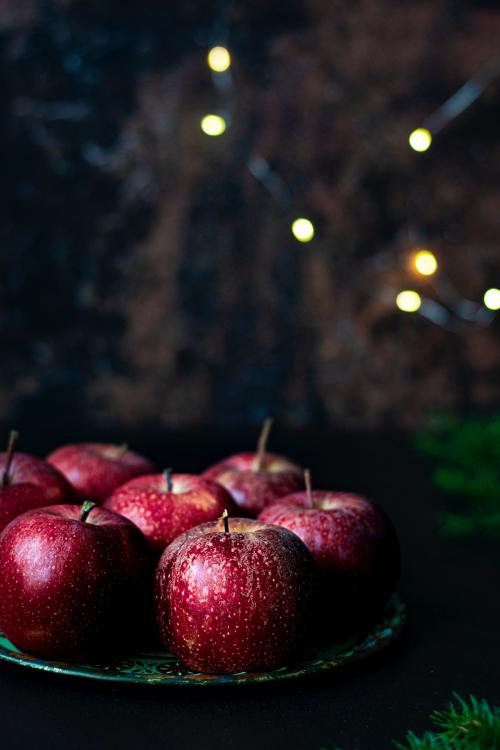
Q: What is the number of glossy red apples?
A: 7